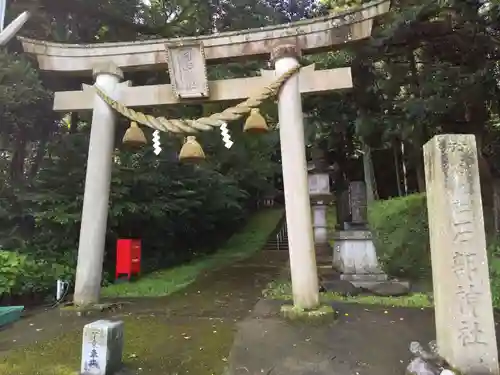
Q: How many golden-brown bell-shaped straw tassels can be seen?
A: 3